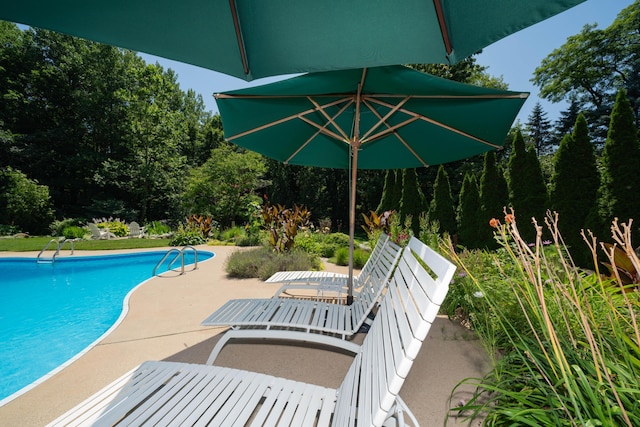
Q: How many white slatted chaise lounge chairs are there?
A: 3